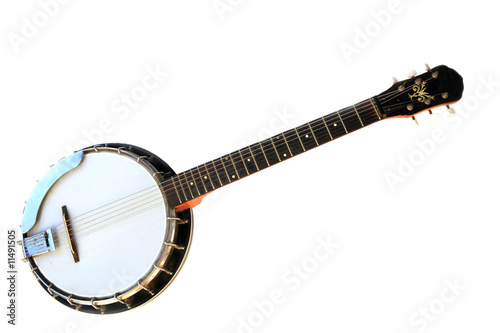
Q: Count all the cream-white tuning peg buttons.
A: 6